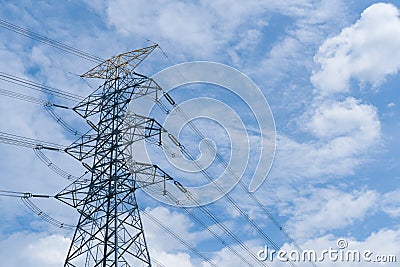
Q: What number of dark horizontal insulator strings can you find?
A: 3